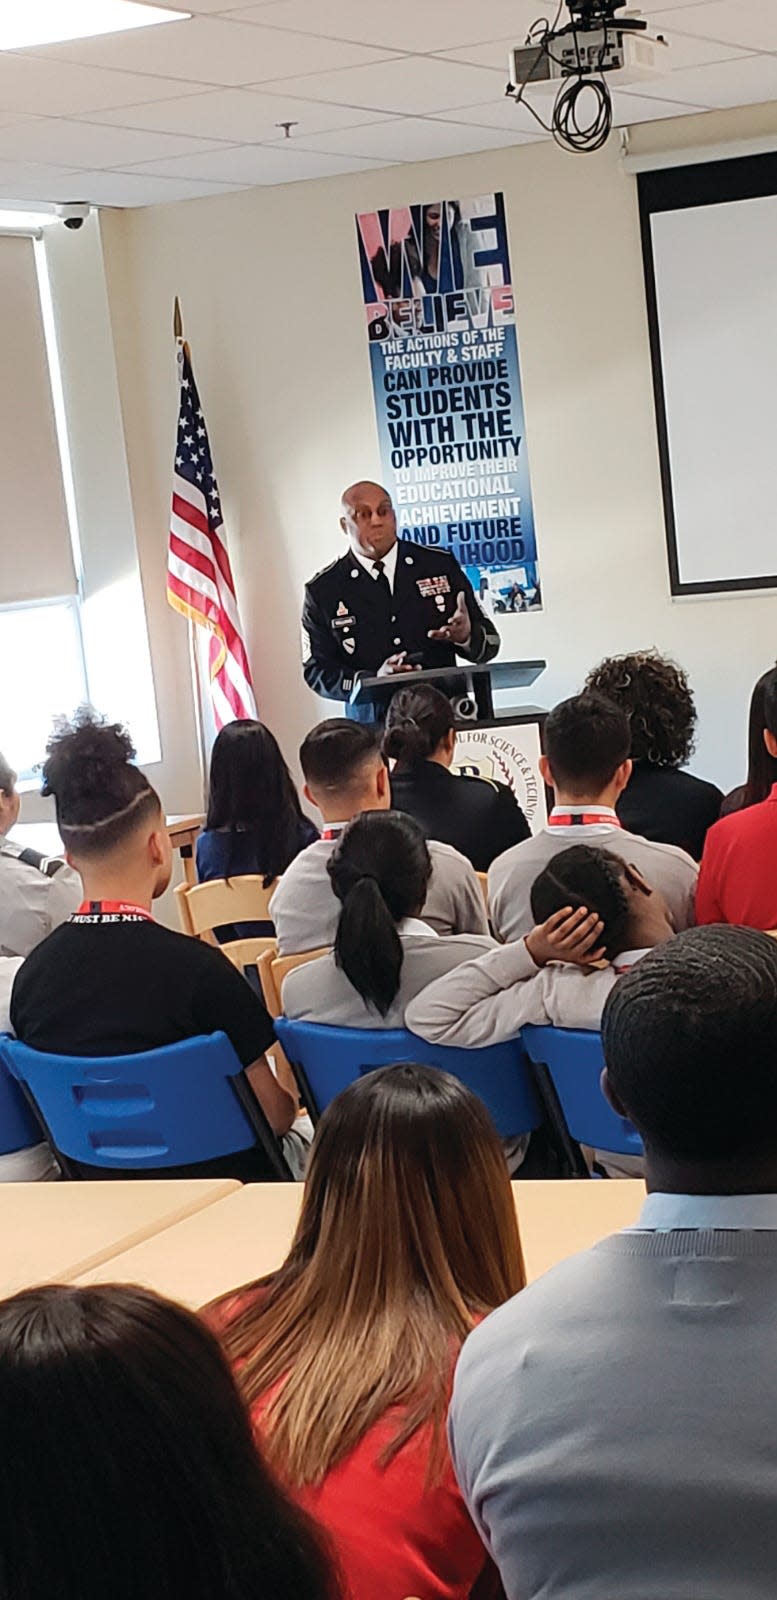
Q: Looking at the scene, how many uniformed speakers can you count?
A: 1